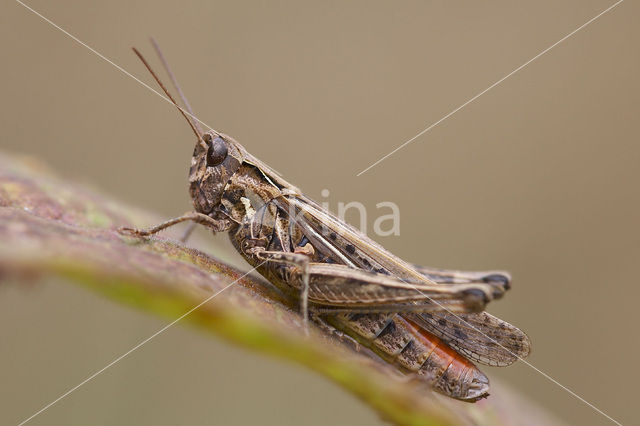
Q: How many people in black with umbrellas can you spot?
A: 0